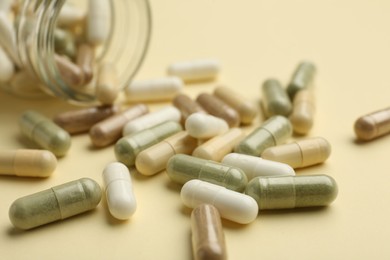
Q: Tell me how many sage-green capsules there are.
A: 9